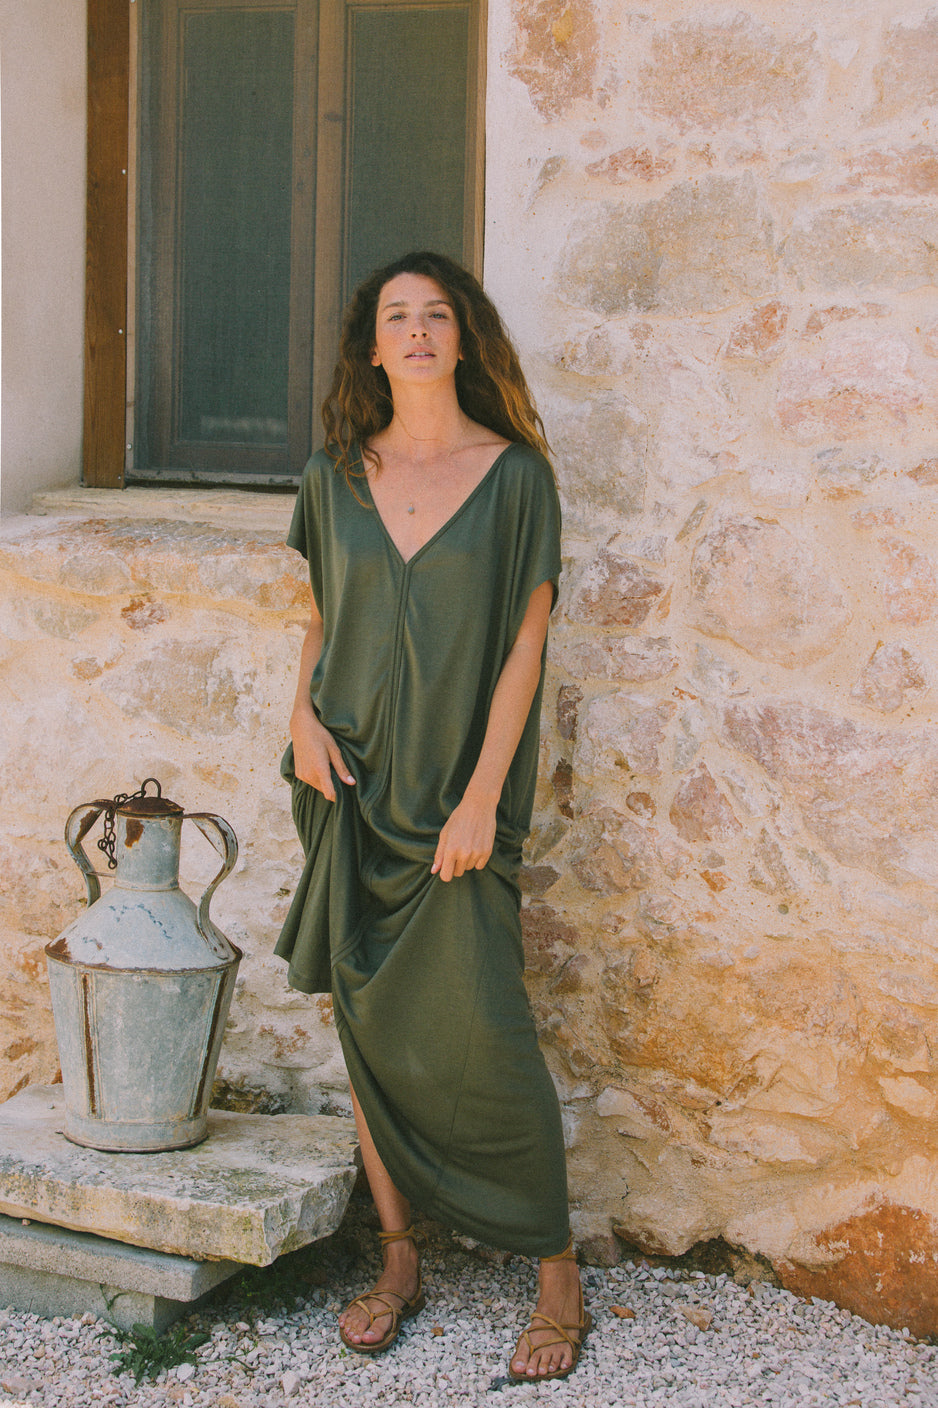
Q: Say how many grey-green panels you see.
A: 2